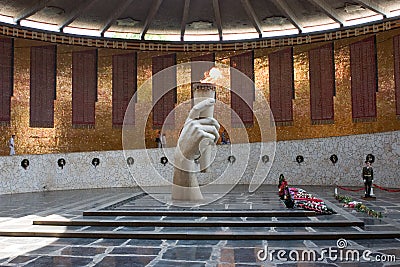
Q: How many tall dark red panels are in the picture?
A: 11